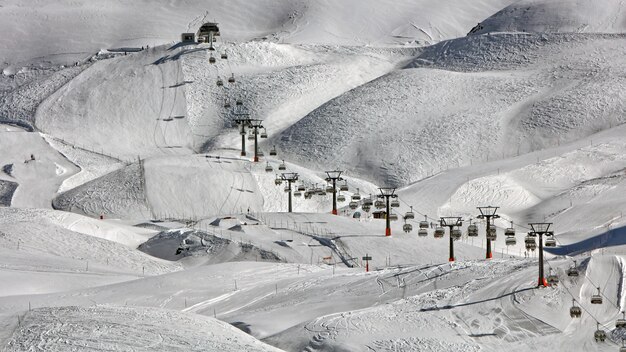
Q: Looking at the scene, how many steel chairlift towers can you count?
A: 8